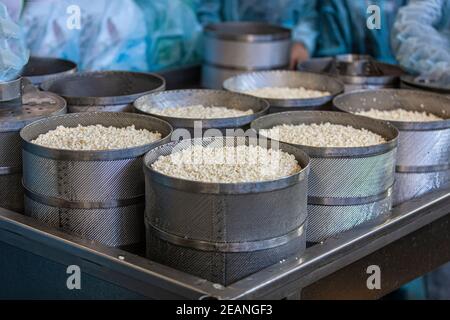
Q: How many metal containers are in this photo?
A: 12